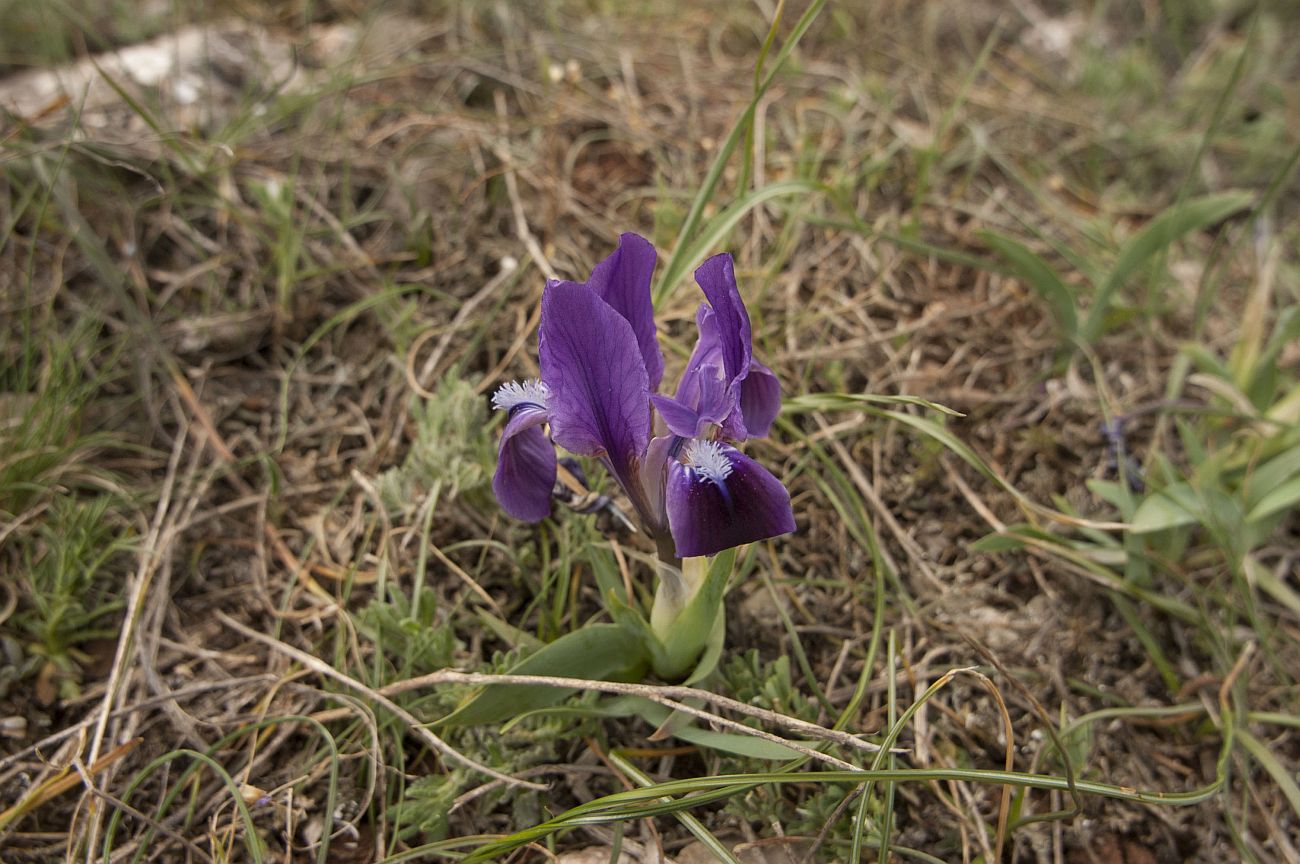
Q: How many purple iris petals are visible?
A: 6